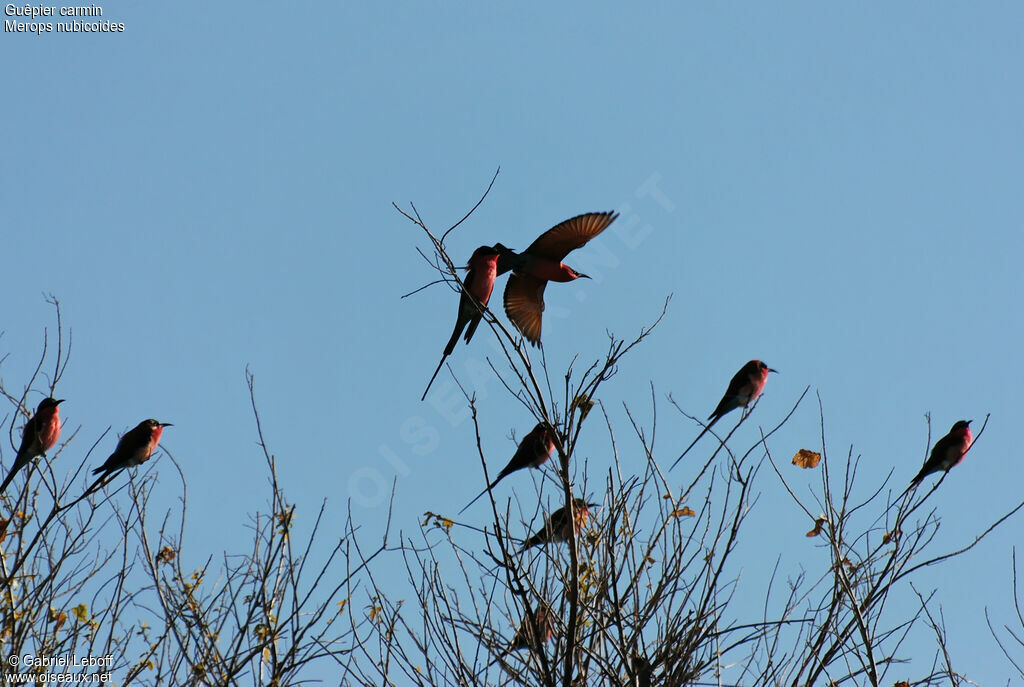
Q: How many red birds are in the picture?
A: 9